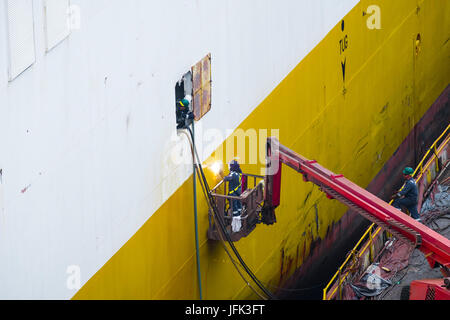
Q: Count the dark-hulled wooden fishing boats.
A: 0